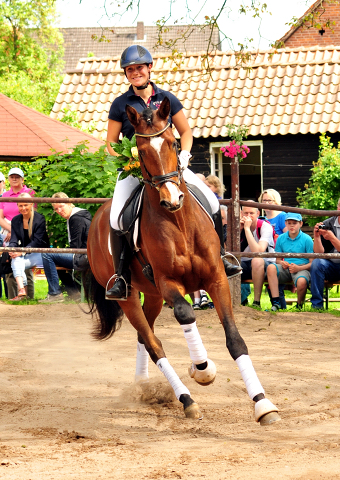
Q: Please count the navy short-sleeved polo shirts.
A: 1